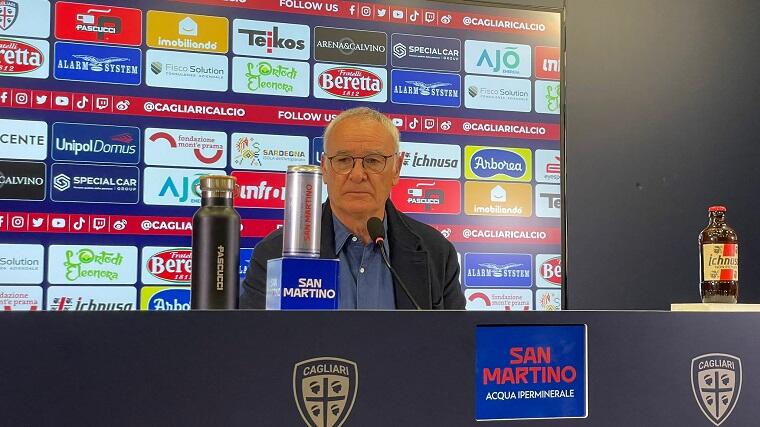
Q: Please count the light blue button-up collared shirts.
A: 1